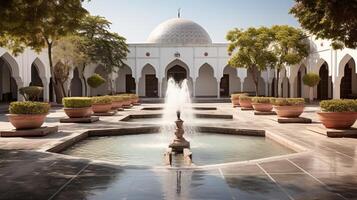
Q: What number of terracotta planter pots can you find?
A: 11